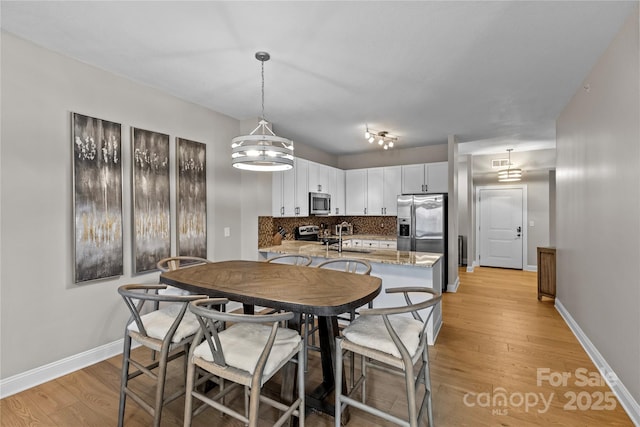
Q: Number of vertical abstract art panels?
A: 3